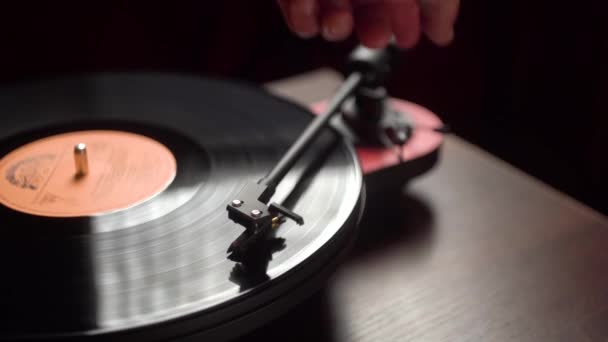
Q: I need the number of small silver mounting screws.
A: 2